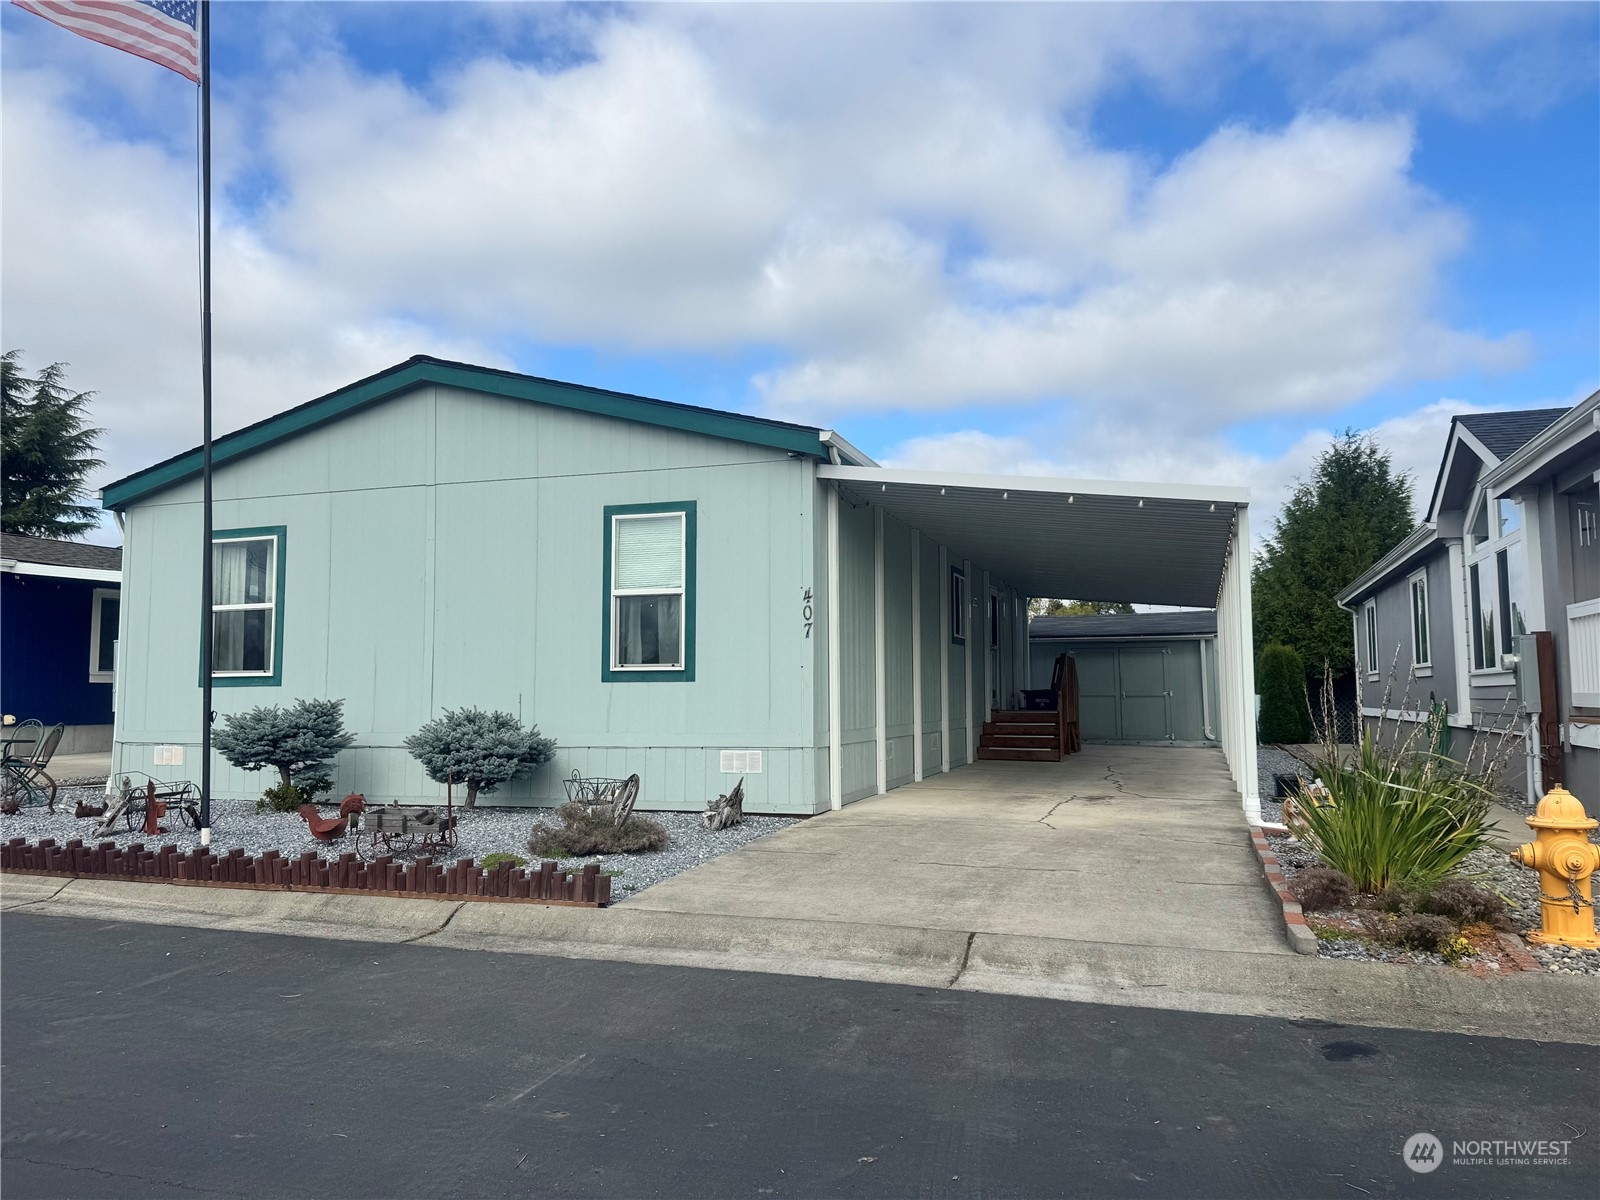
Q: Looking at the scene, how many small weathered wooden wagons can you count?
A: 1